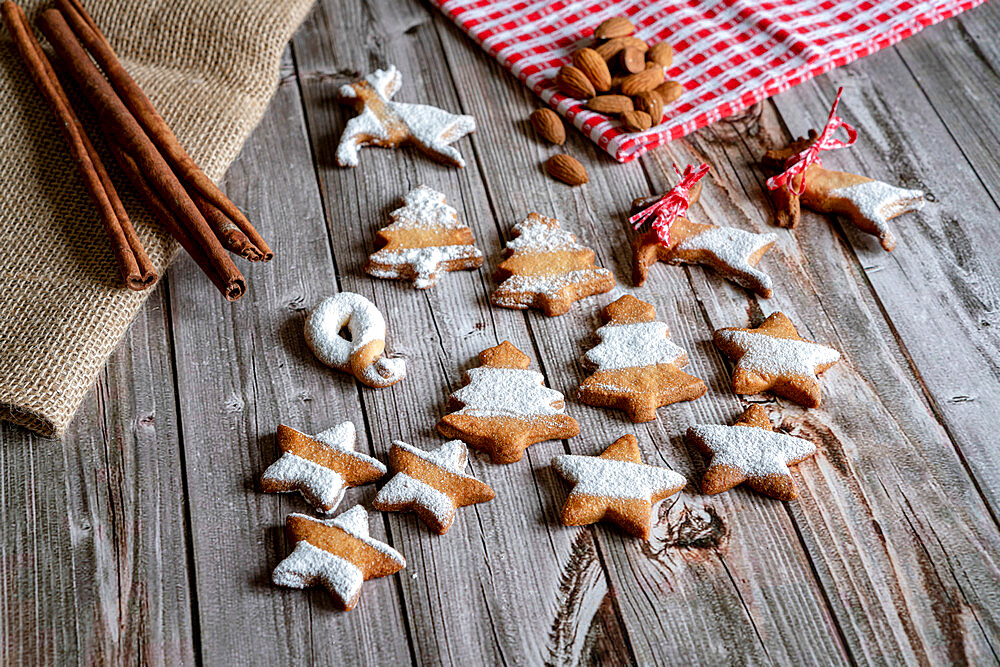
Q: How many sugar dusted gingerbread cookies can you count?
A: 14